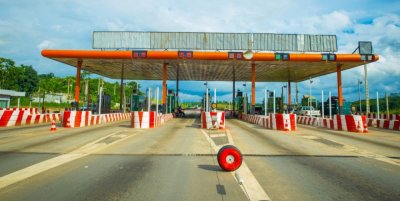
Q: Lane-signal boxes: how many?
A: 6